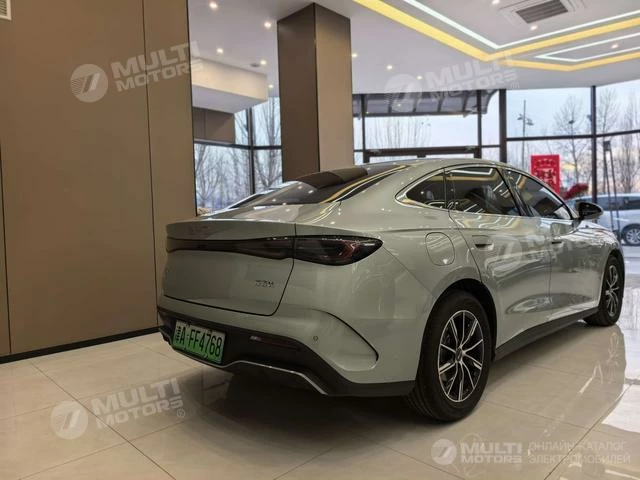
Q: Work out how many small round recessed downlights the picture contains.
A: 11